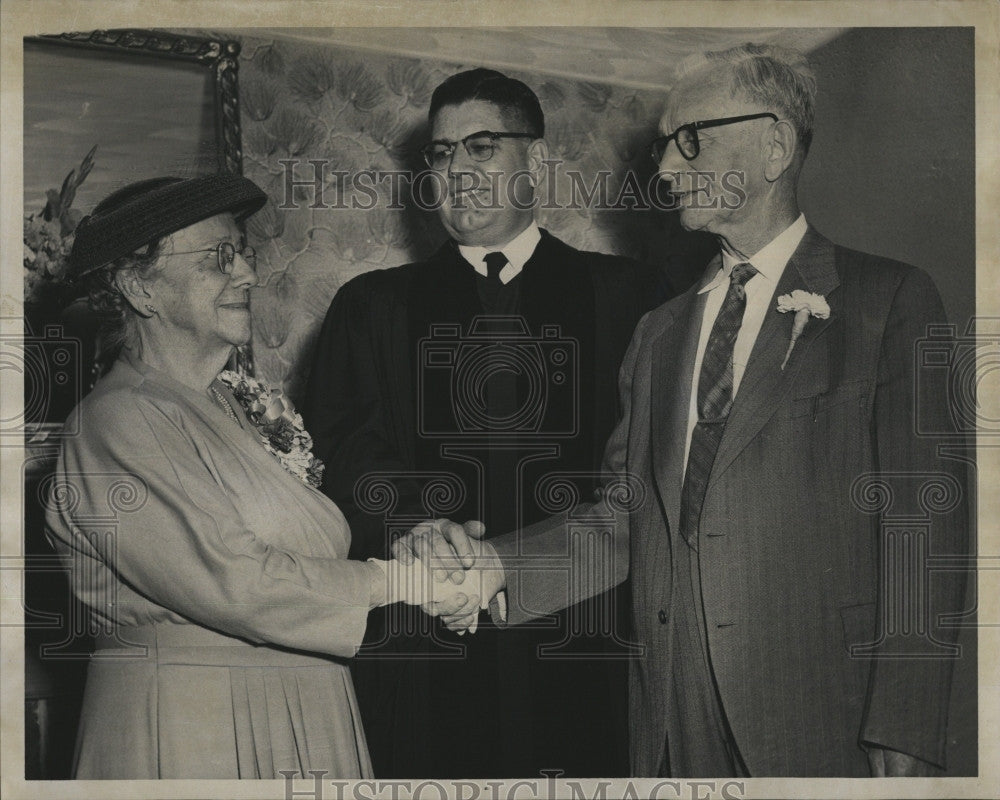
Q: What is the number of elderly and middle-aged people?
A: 3